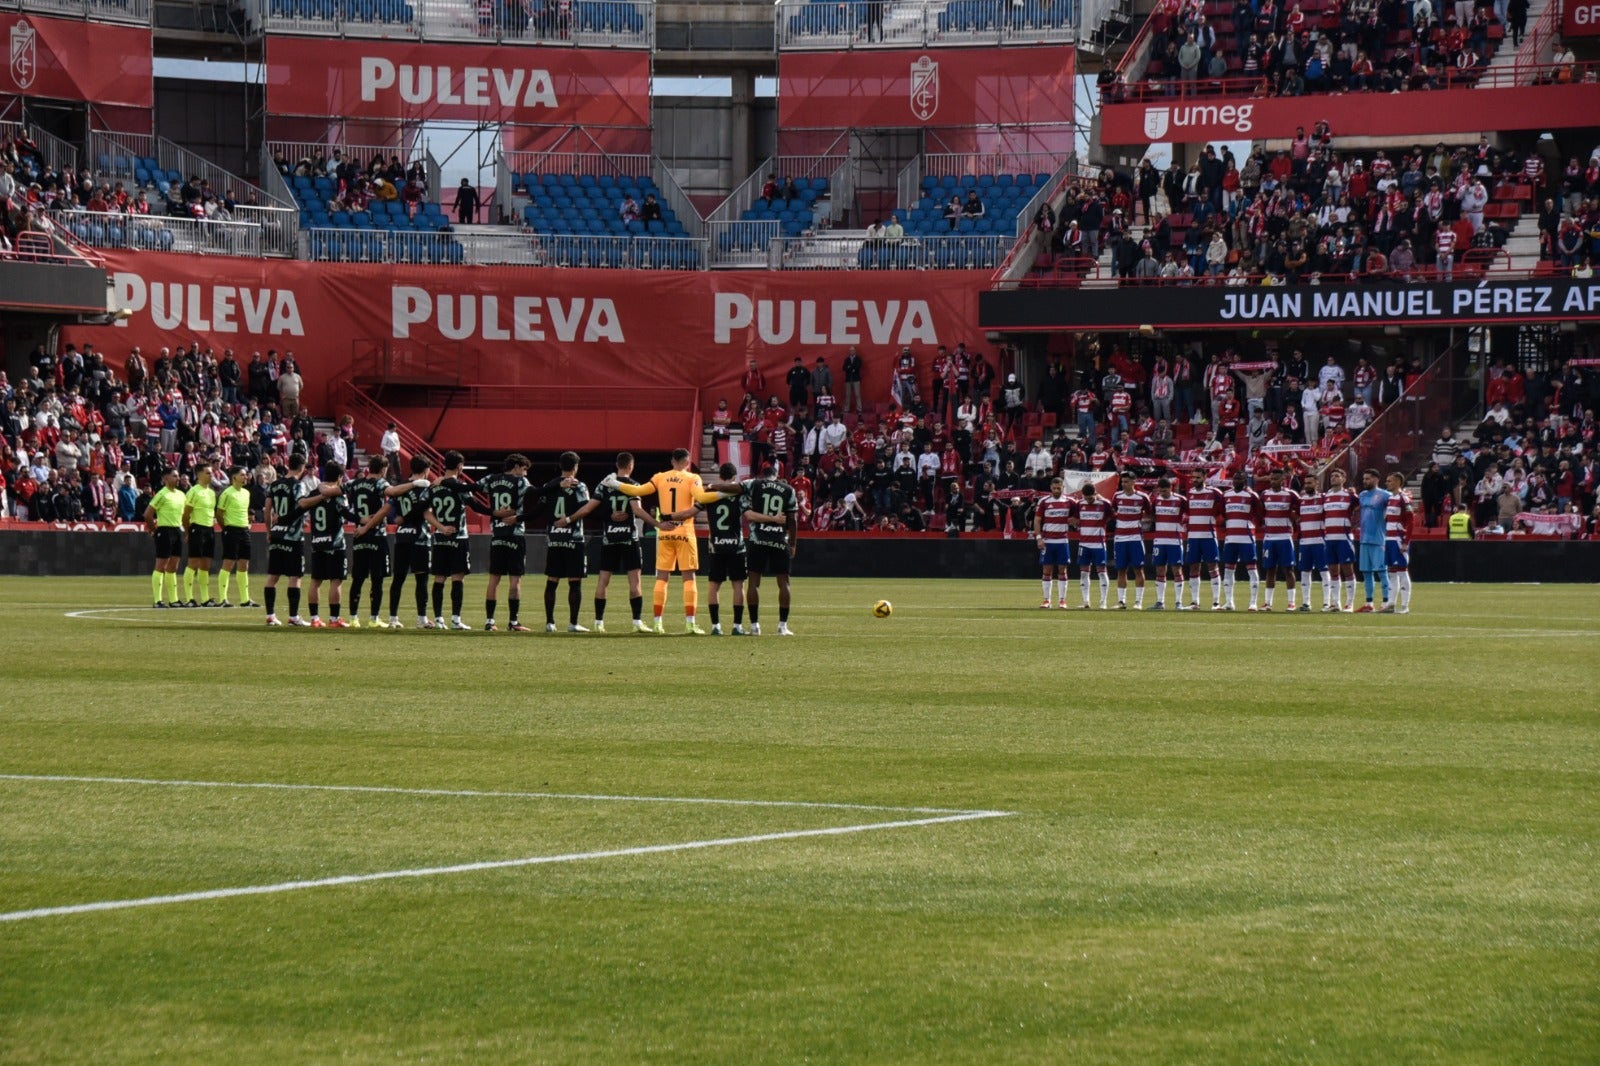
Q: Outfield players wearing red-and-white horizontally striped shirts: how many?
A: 10